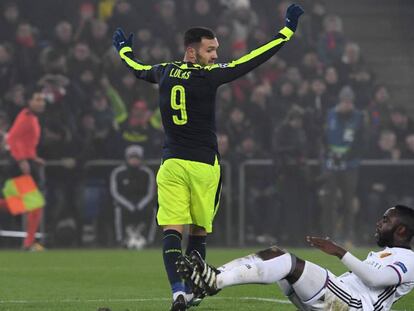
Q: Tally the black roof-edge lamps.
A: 0